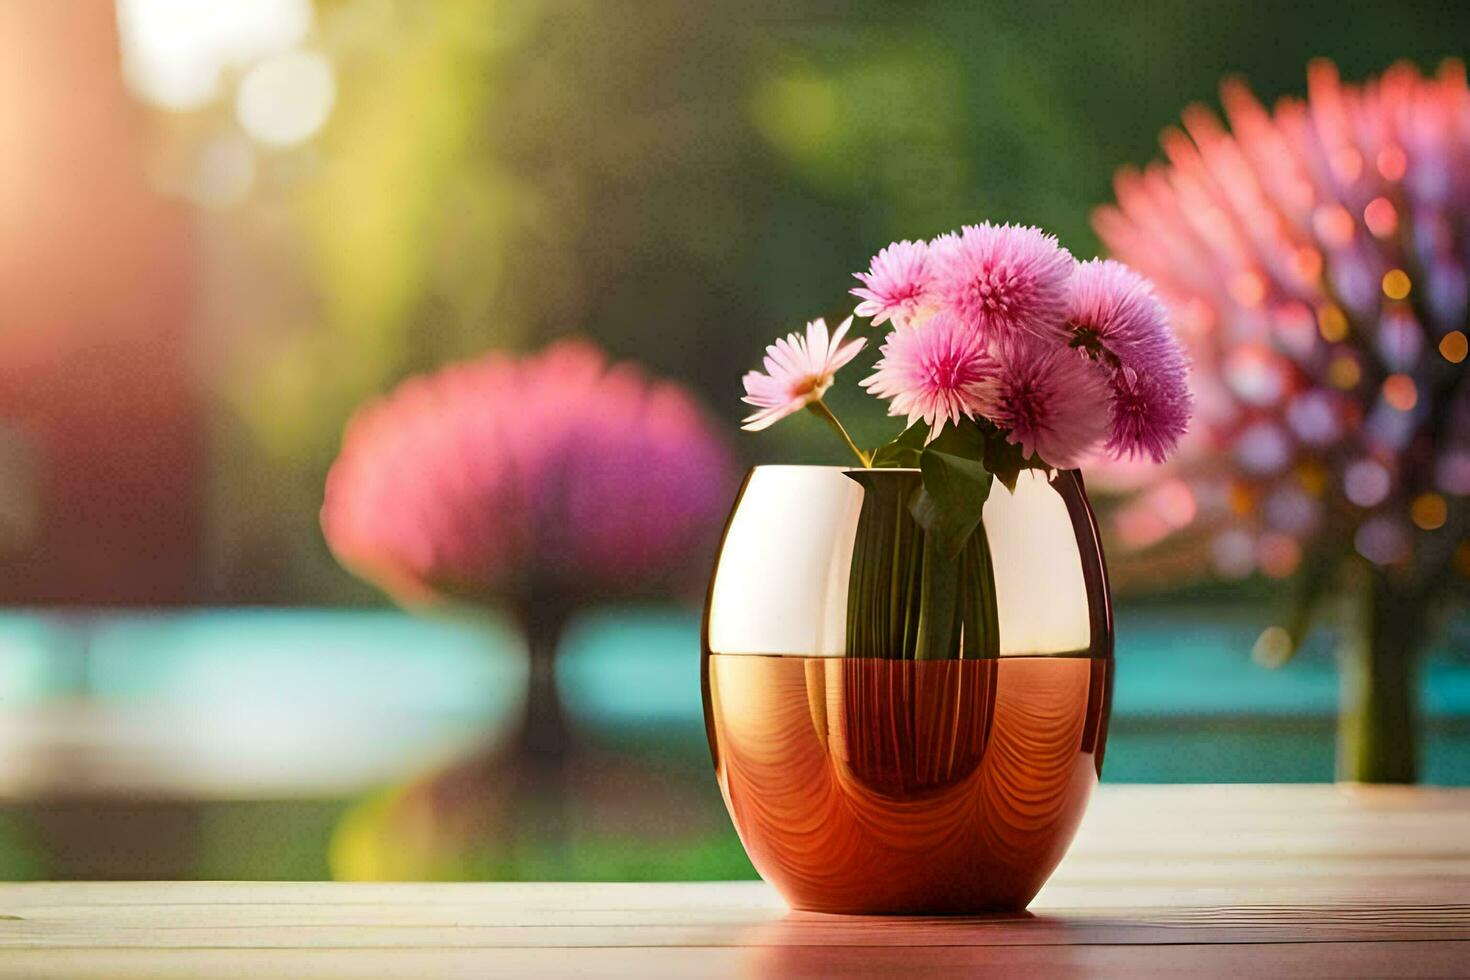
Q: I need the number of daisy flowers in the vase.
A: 1